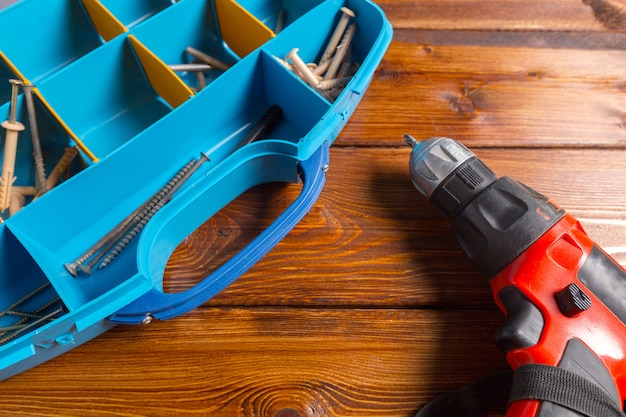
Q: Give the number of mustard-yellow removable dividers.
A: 5